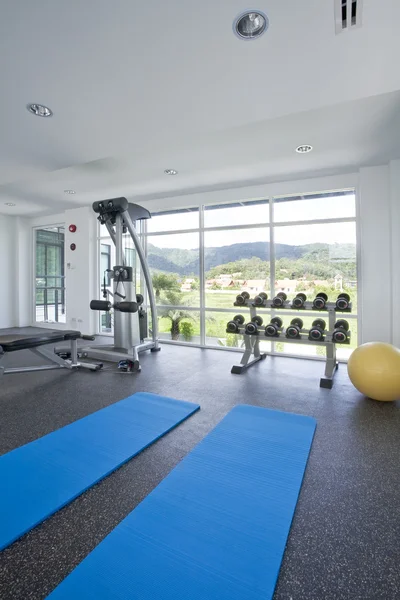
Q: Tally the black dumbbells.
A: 12